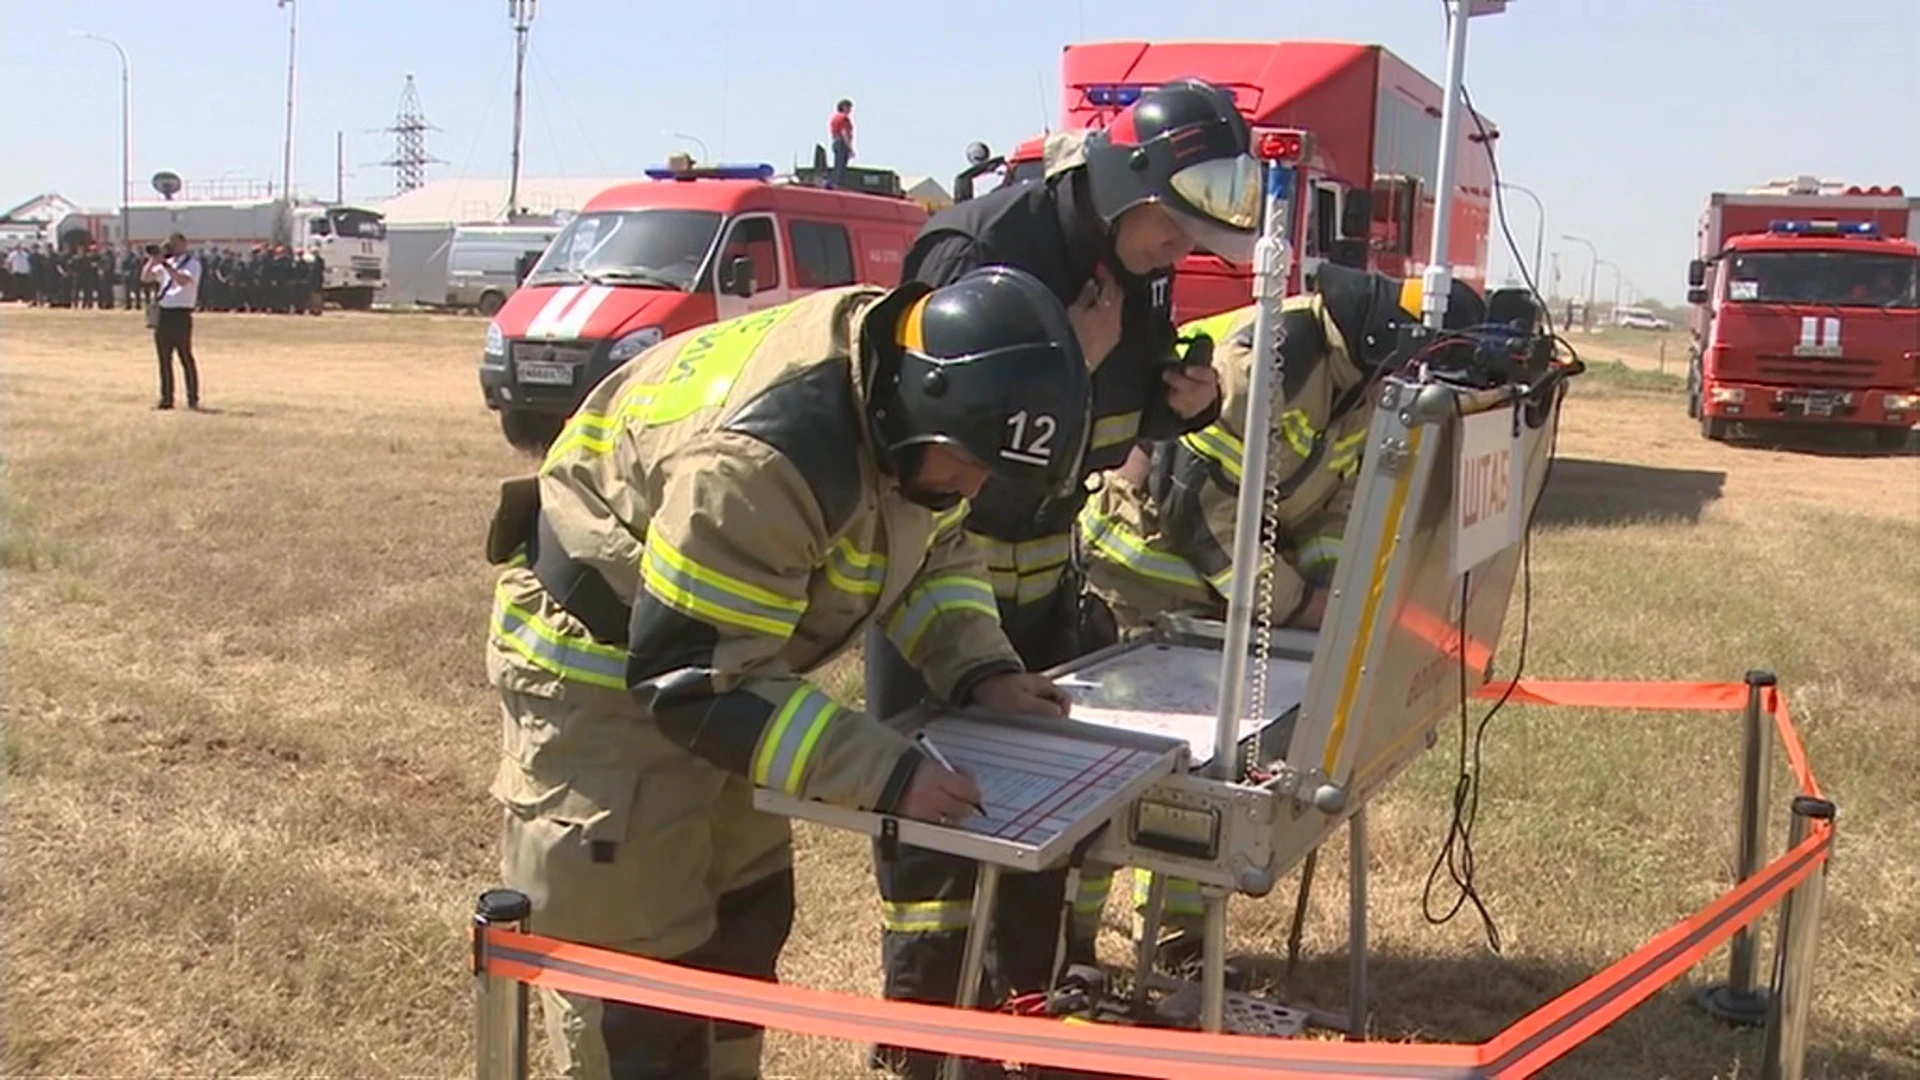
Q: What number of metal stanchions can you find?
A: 3